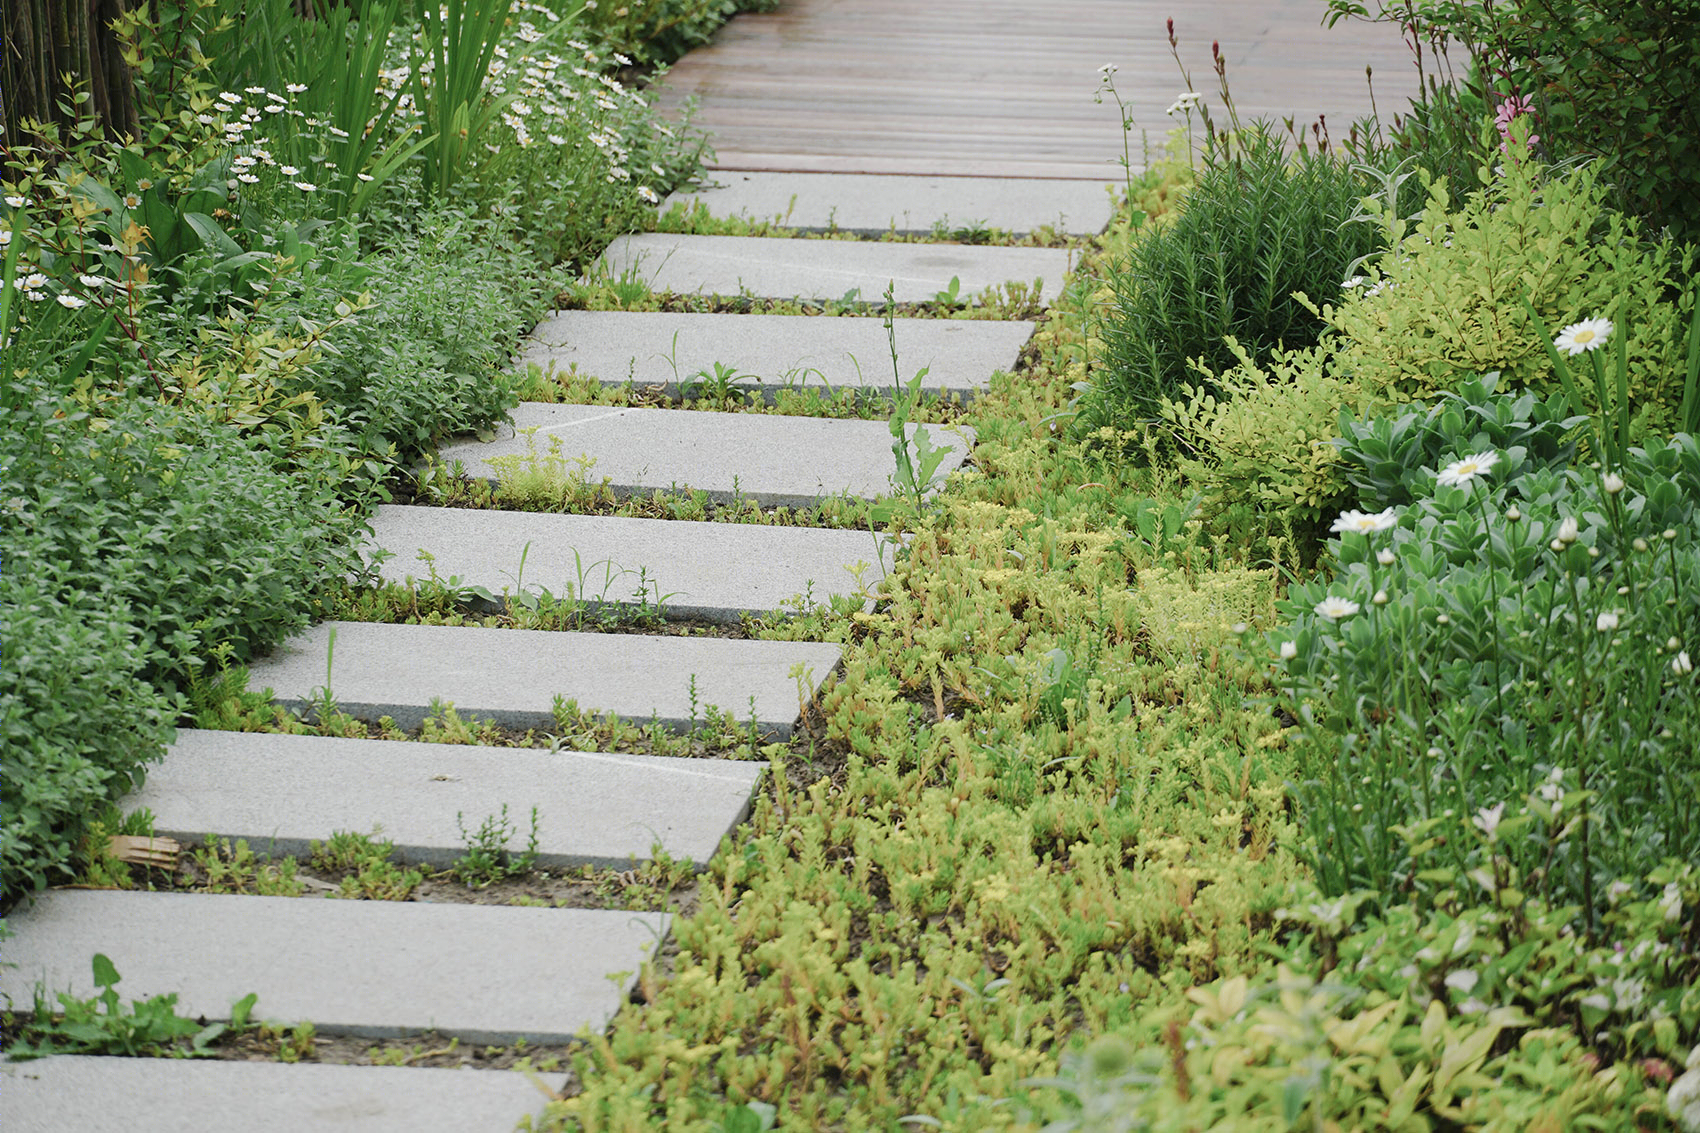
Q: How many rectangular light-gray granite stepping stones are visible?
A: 9